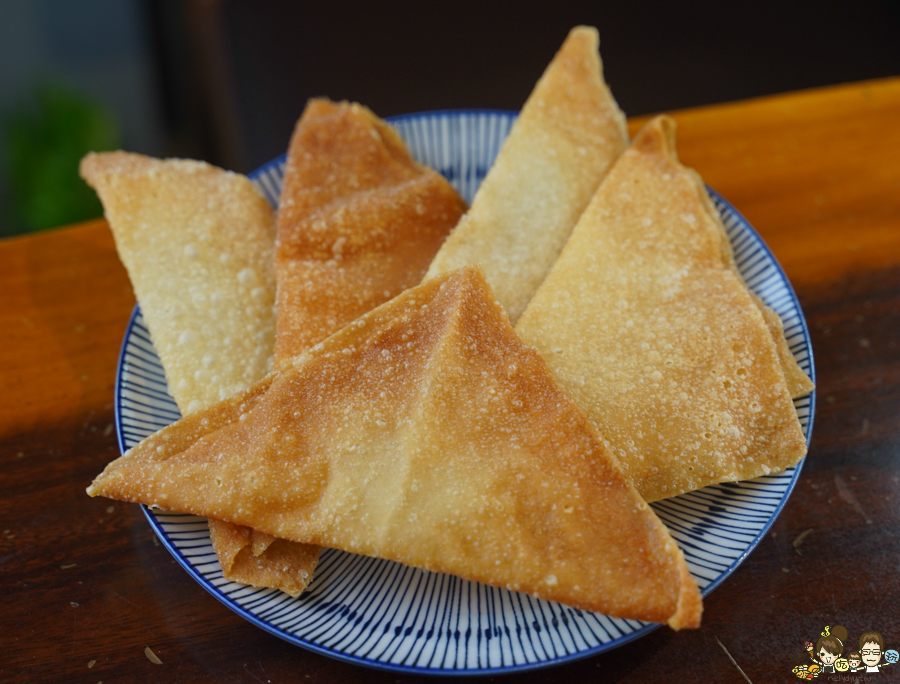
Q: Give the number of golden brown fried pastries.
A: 5